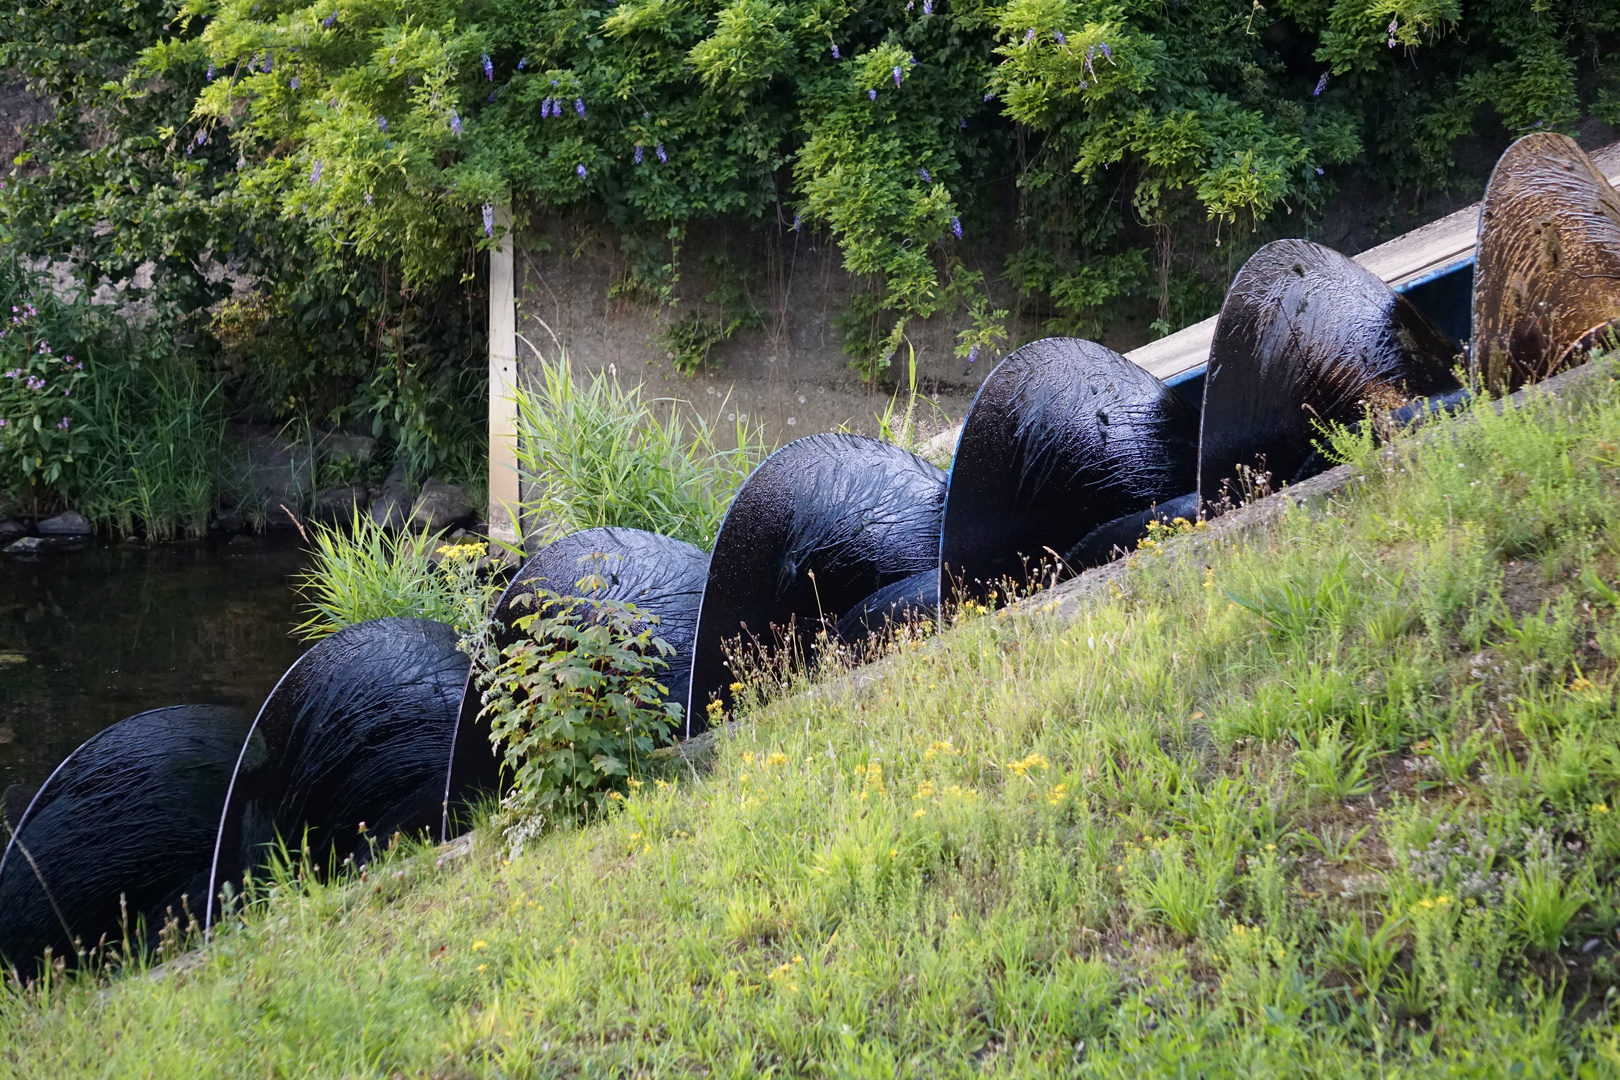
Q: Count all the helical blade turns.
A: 7